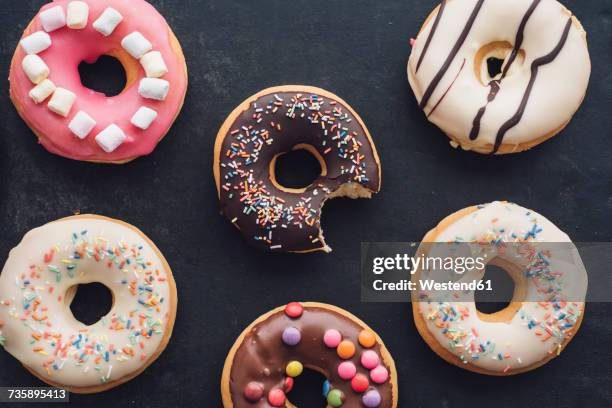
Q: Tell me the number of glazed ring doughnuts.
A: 6